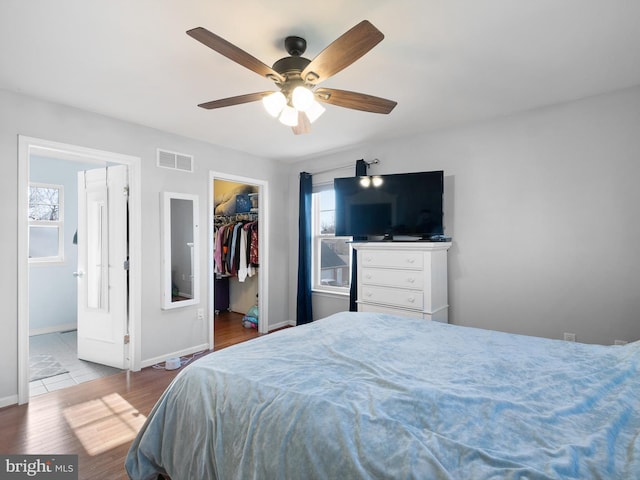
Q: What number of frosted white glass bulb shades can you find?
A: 4